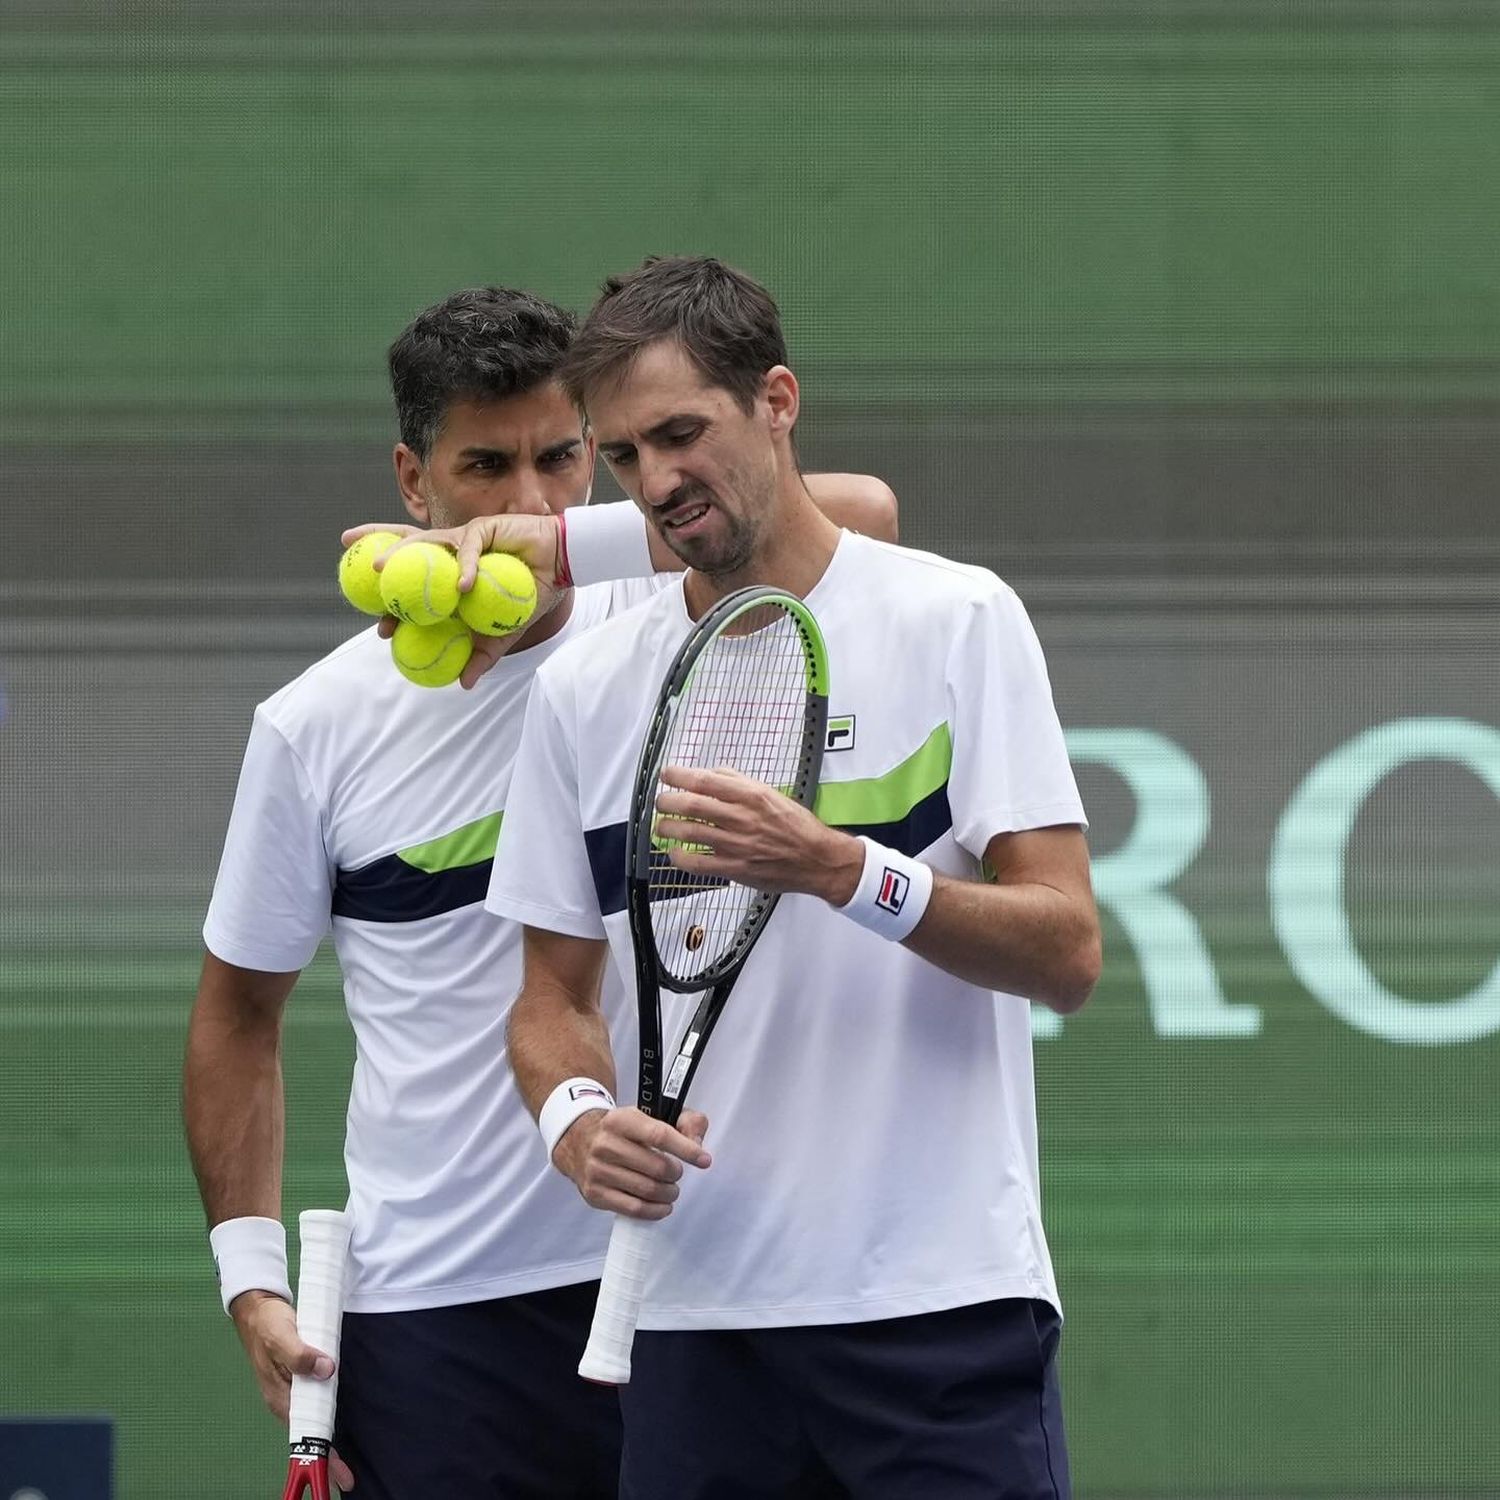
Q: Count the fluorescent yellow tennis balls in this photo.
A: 4